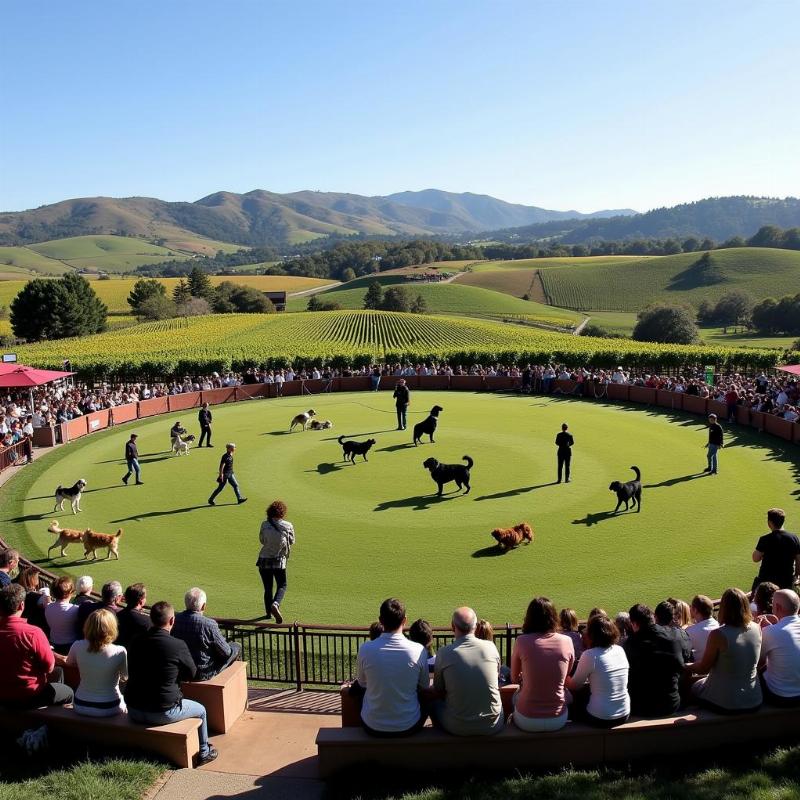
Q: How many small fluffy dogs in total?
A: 1